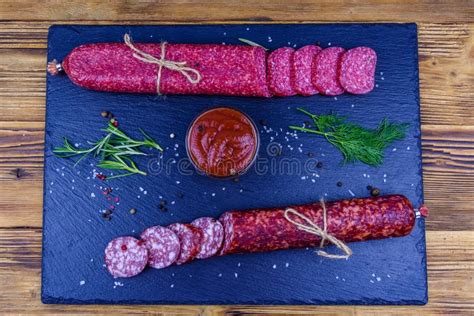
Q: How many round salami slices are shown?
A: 8